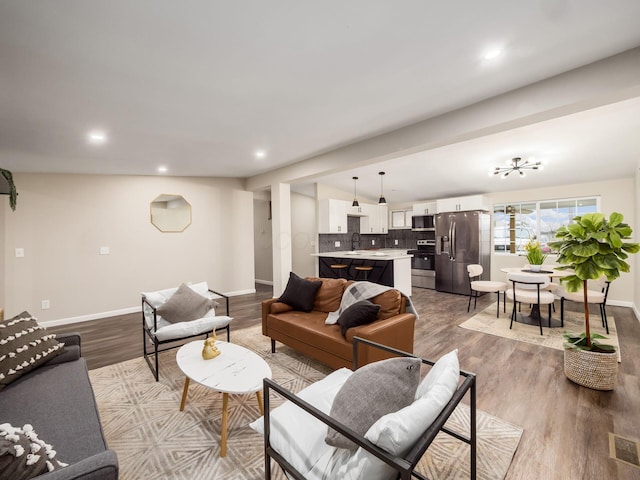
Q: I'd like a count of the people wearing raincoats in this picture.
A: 0